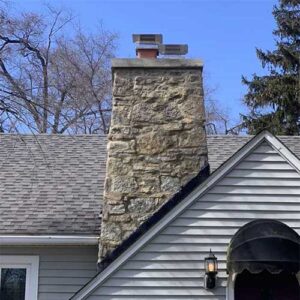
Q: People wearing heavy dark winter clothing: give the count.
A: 0